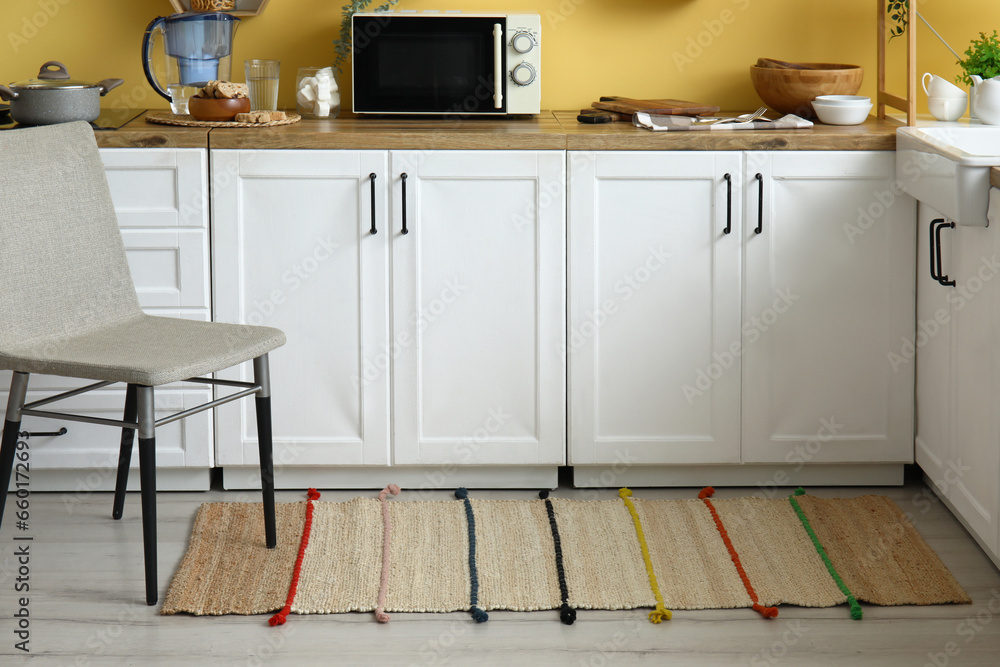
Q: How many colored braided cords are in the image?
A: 7